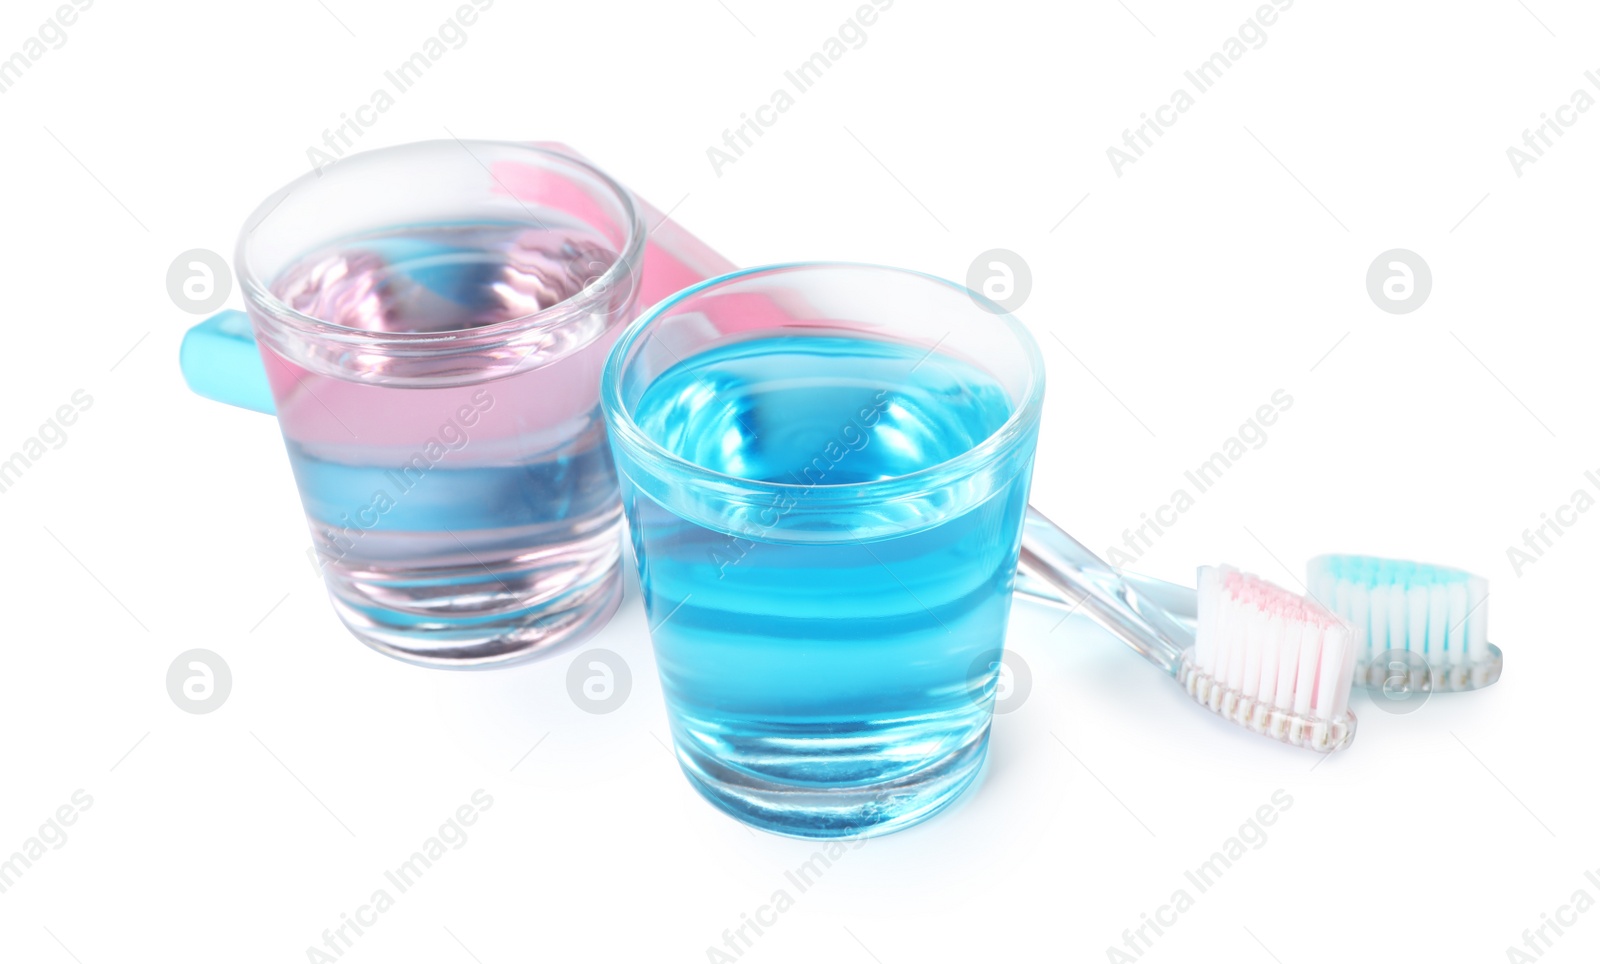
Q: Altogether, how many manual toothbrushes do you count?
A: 2